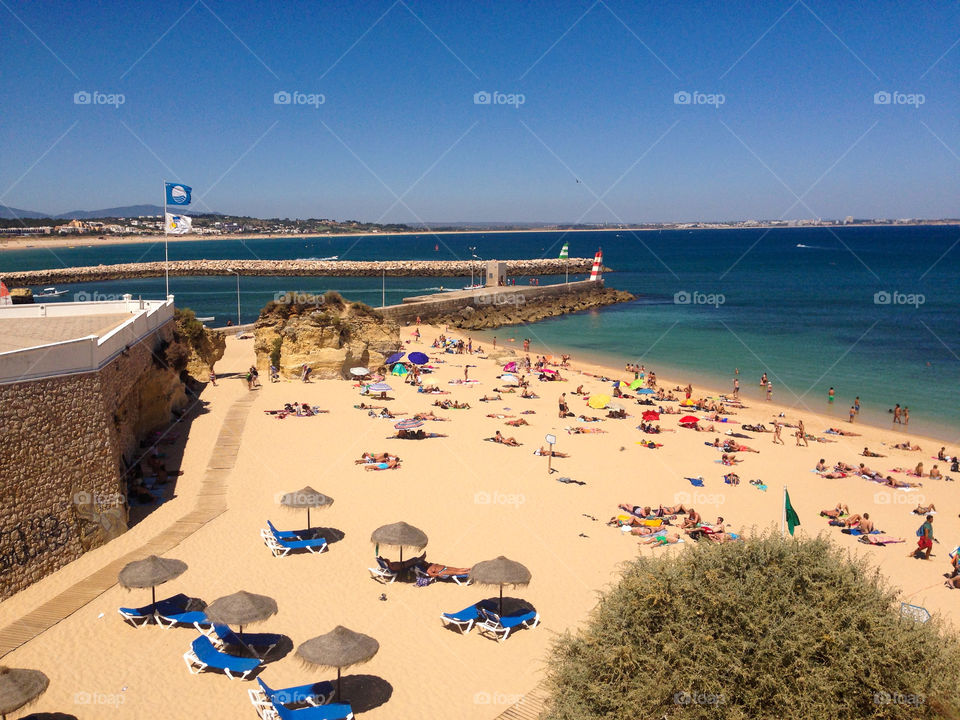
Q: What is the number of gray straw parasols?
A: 7